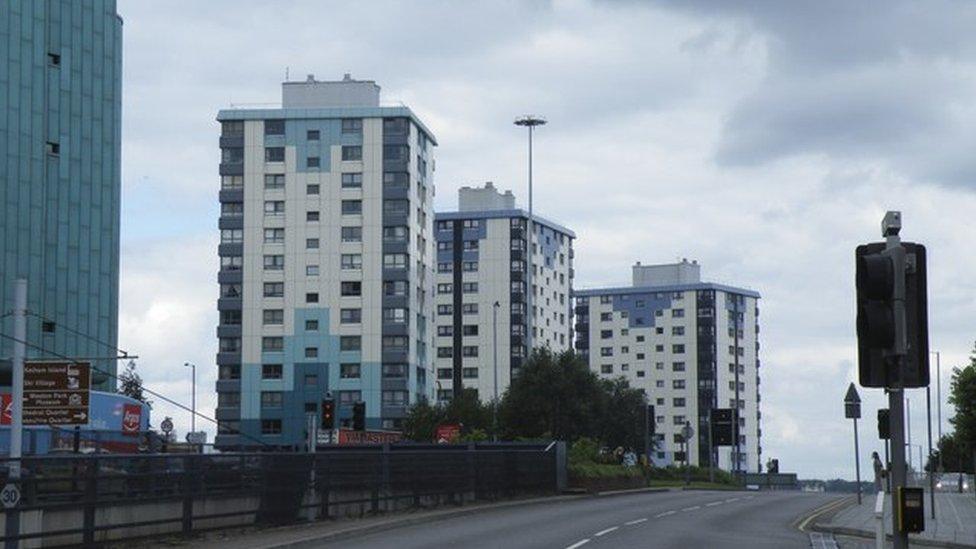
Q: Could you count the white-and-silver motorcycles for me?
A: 0